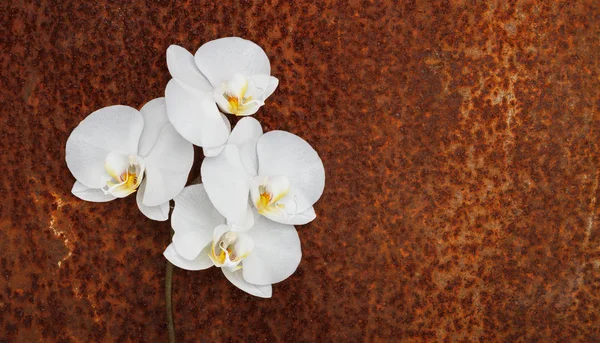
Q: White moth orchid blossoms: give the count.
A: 4